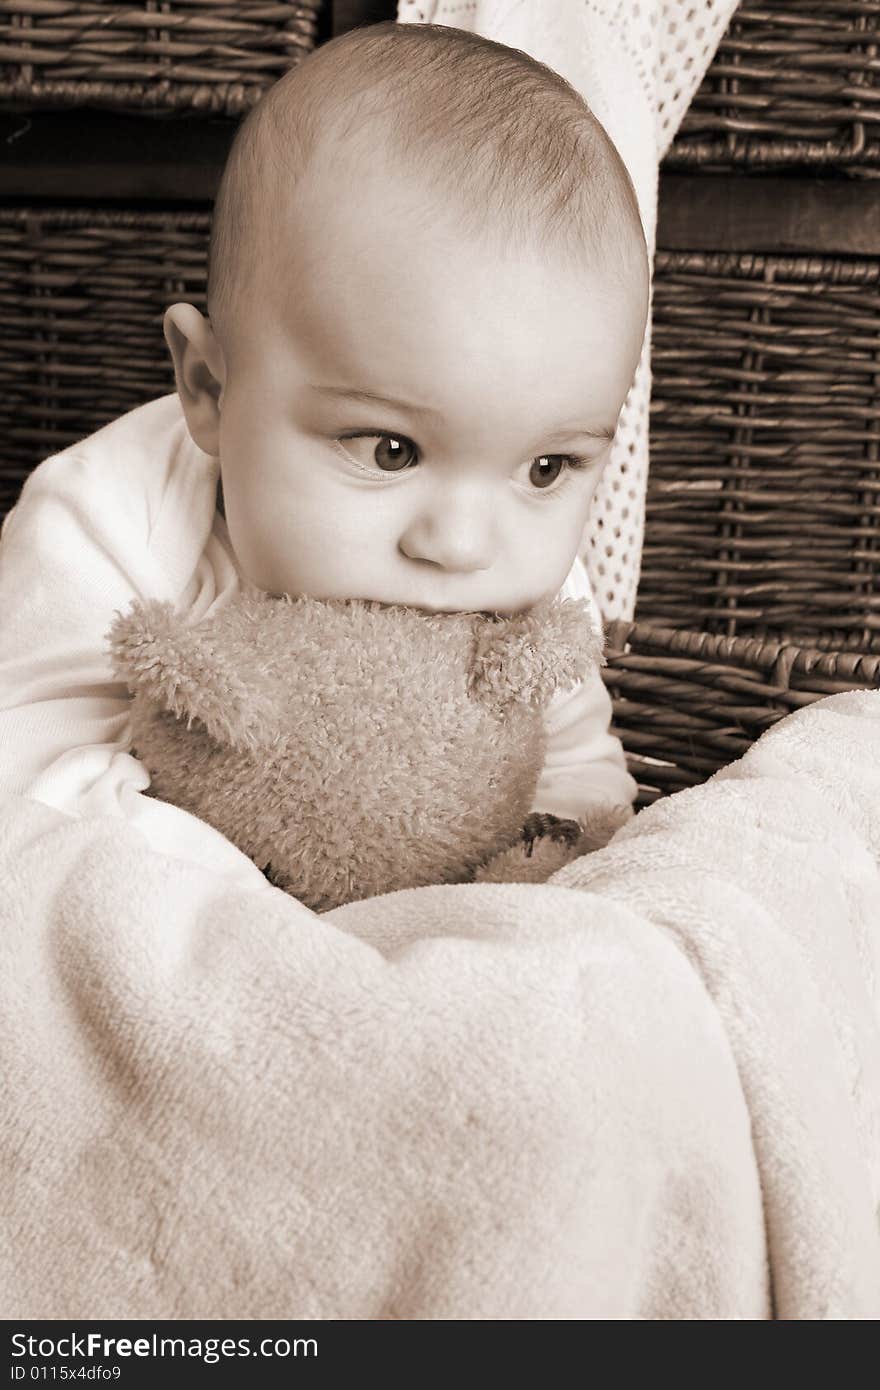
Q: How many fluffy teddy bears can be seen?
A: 1